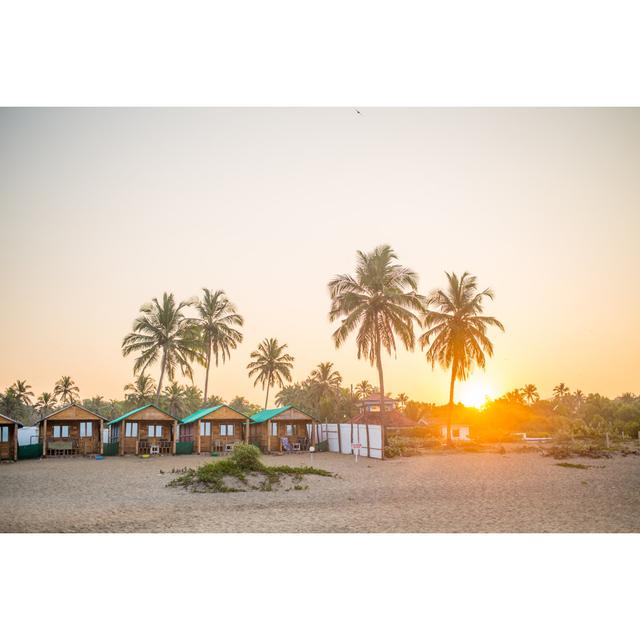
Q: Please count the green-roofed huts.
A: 3